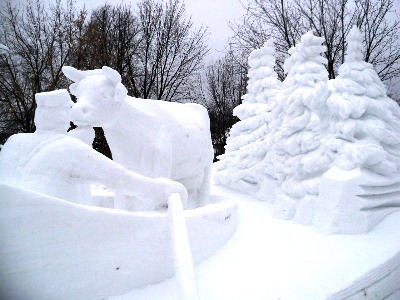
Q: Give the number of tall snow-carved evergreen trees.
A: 3